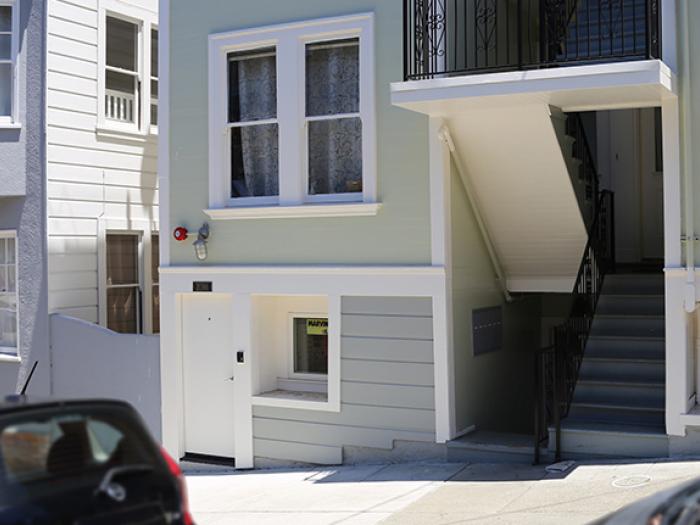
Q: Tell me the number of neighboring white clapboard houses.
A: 1